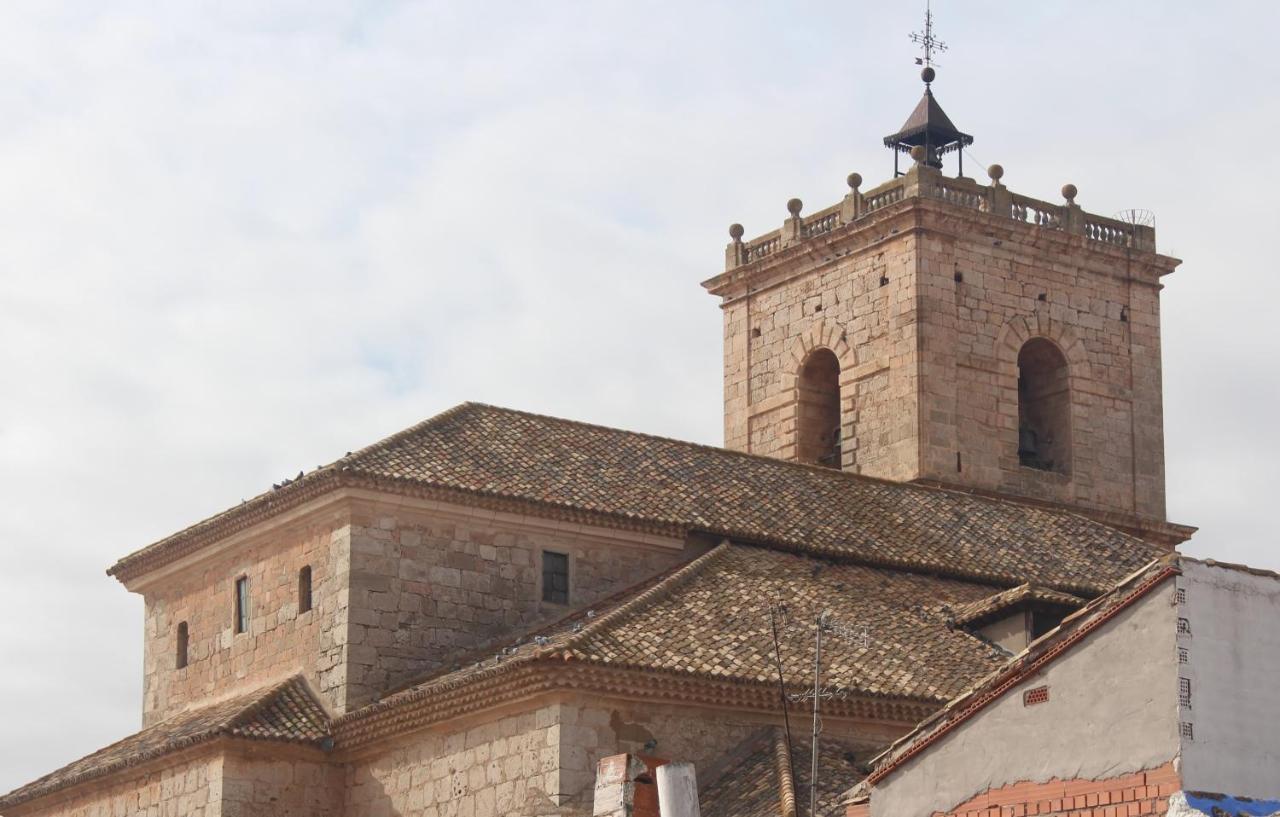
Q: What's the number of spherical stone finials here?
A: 6